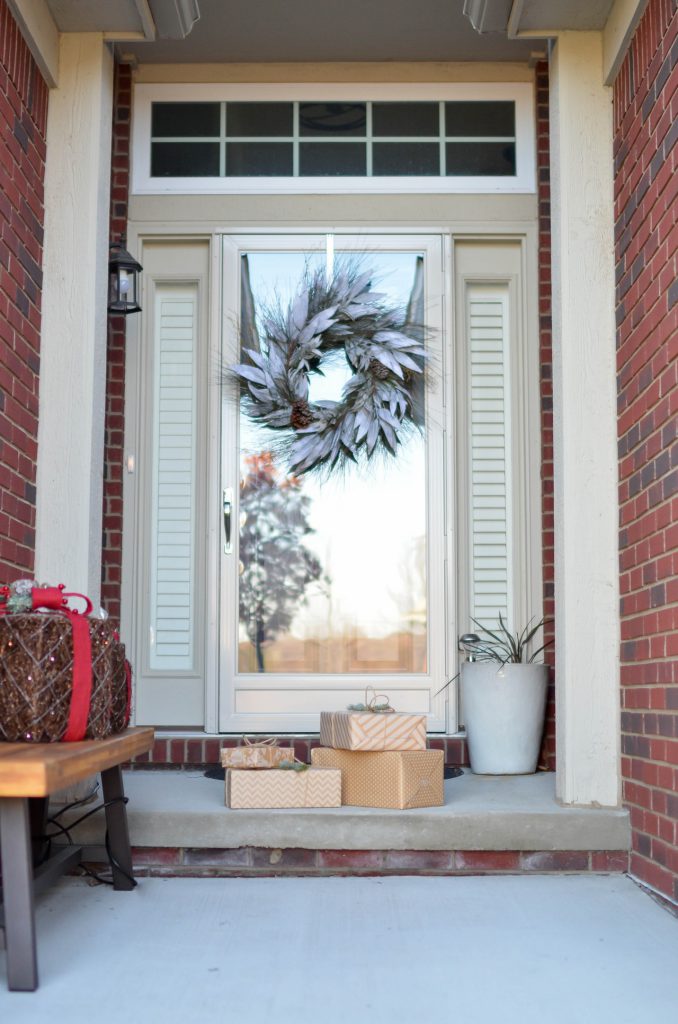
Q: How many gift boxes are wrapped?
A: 4